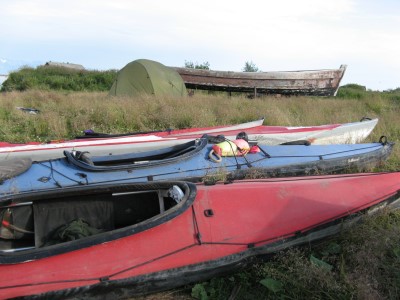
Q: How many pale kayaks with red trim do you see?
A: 2